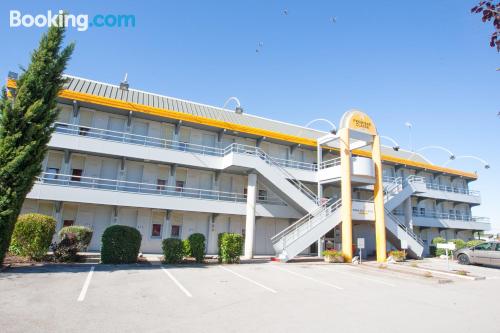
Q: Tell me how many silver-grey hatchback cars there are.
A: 1